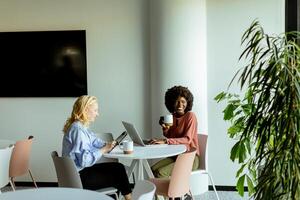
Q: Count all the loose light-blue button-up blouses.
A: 1